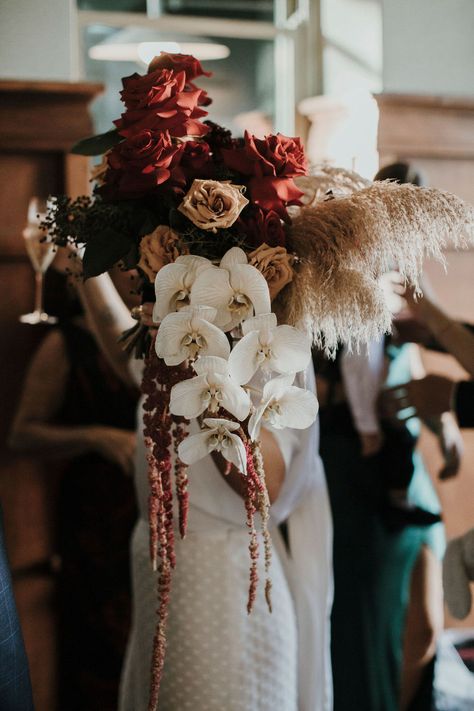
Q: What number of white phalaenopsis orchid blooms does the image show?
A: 7